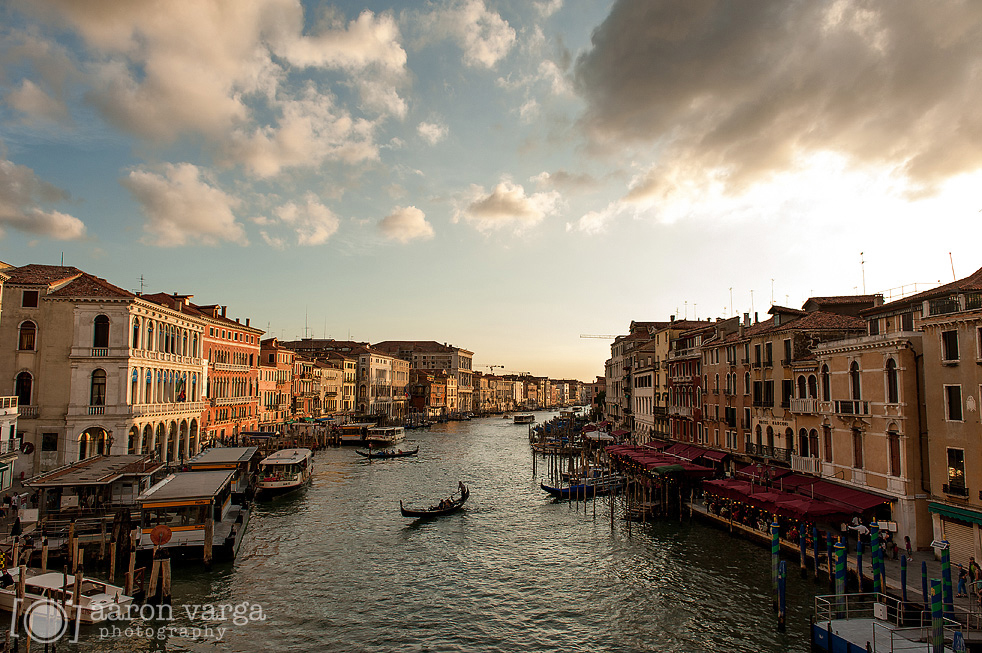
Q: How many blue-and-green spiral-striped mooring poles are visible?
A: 5